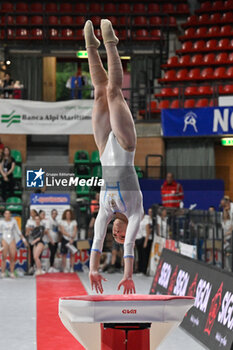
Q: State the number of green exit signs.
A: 2